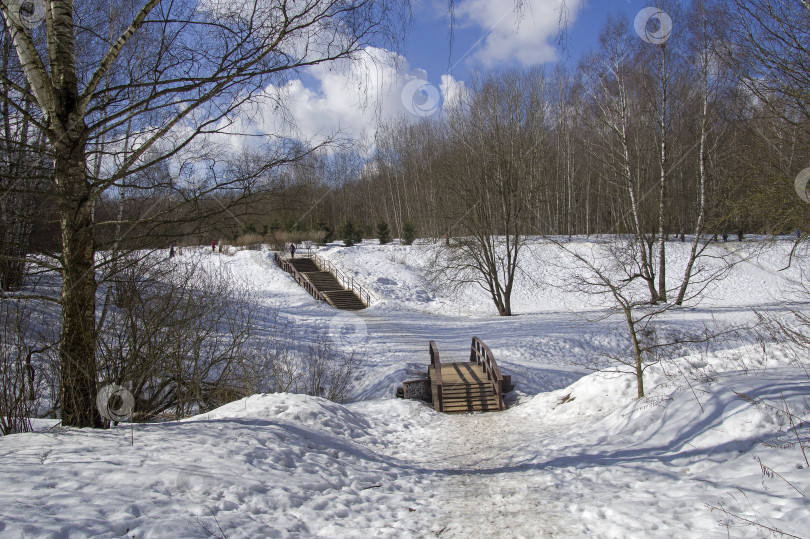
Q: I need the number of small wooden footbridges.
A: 1